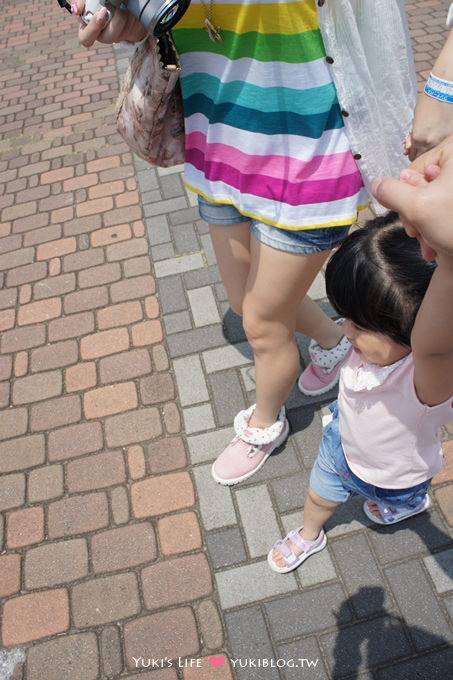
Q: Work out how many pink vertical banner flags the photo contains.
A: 0